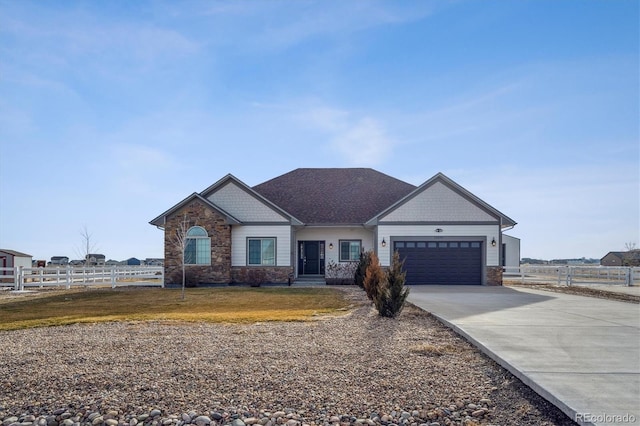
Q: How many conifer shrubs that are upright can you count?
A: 3